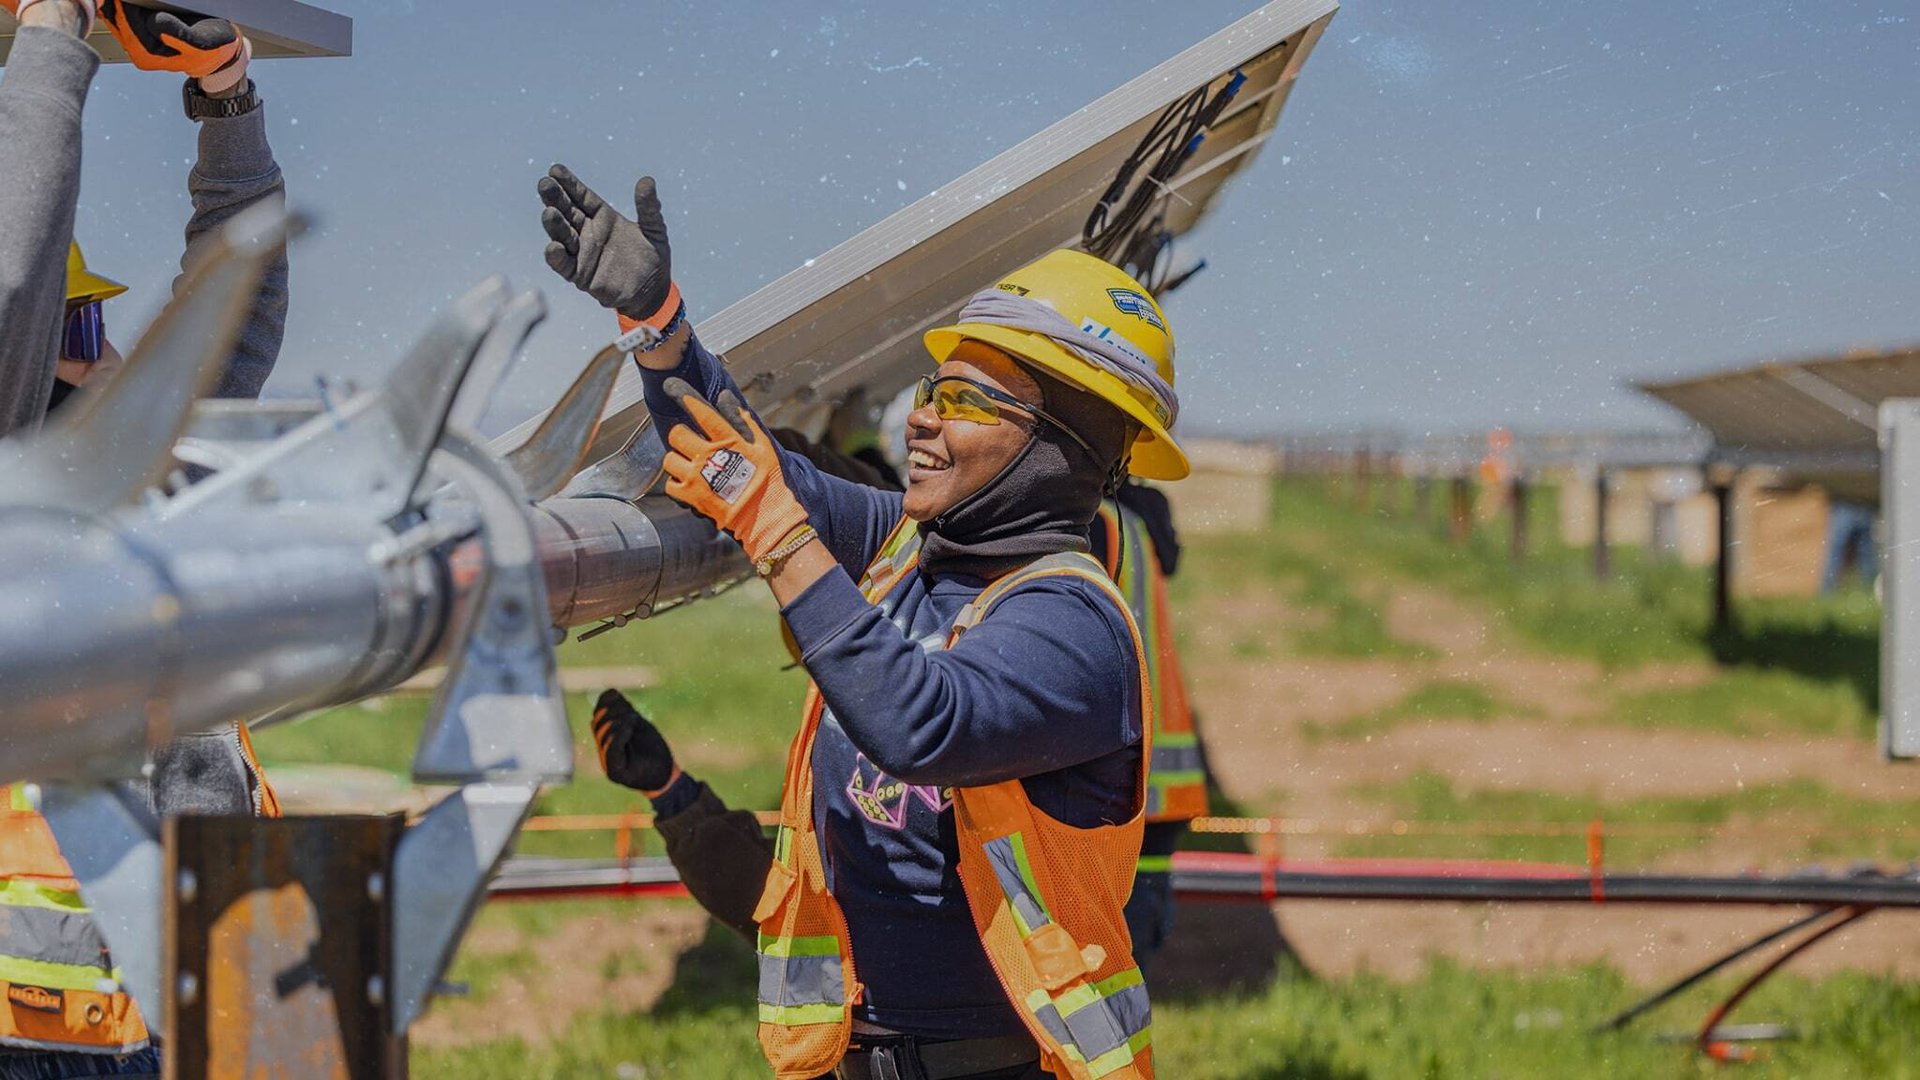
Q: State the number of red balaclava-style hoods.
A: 0